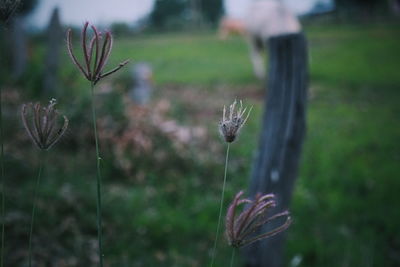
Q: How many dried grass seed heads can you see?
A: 4